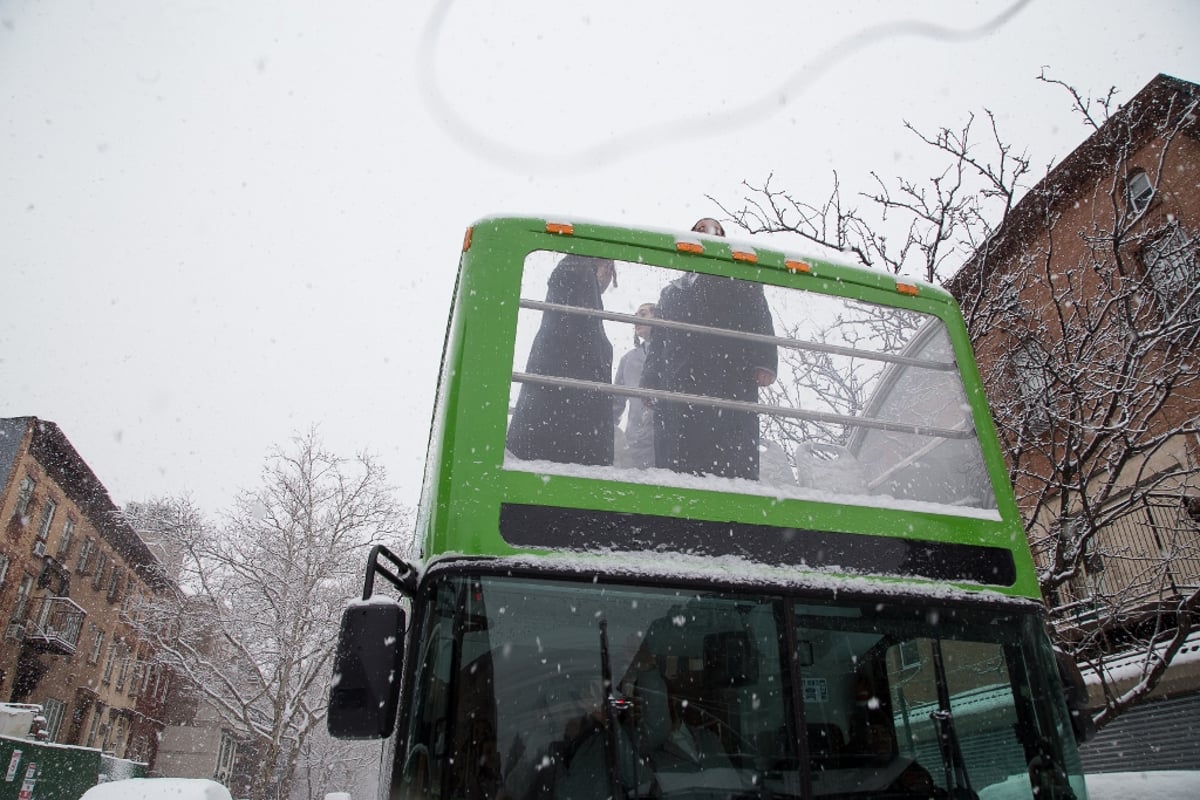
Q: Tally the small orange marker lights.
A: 6